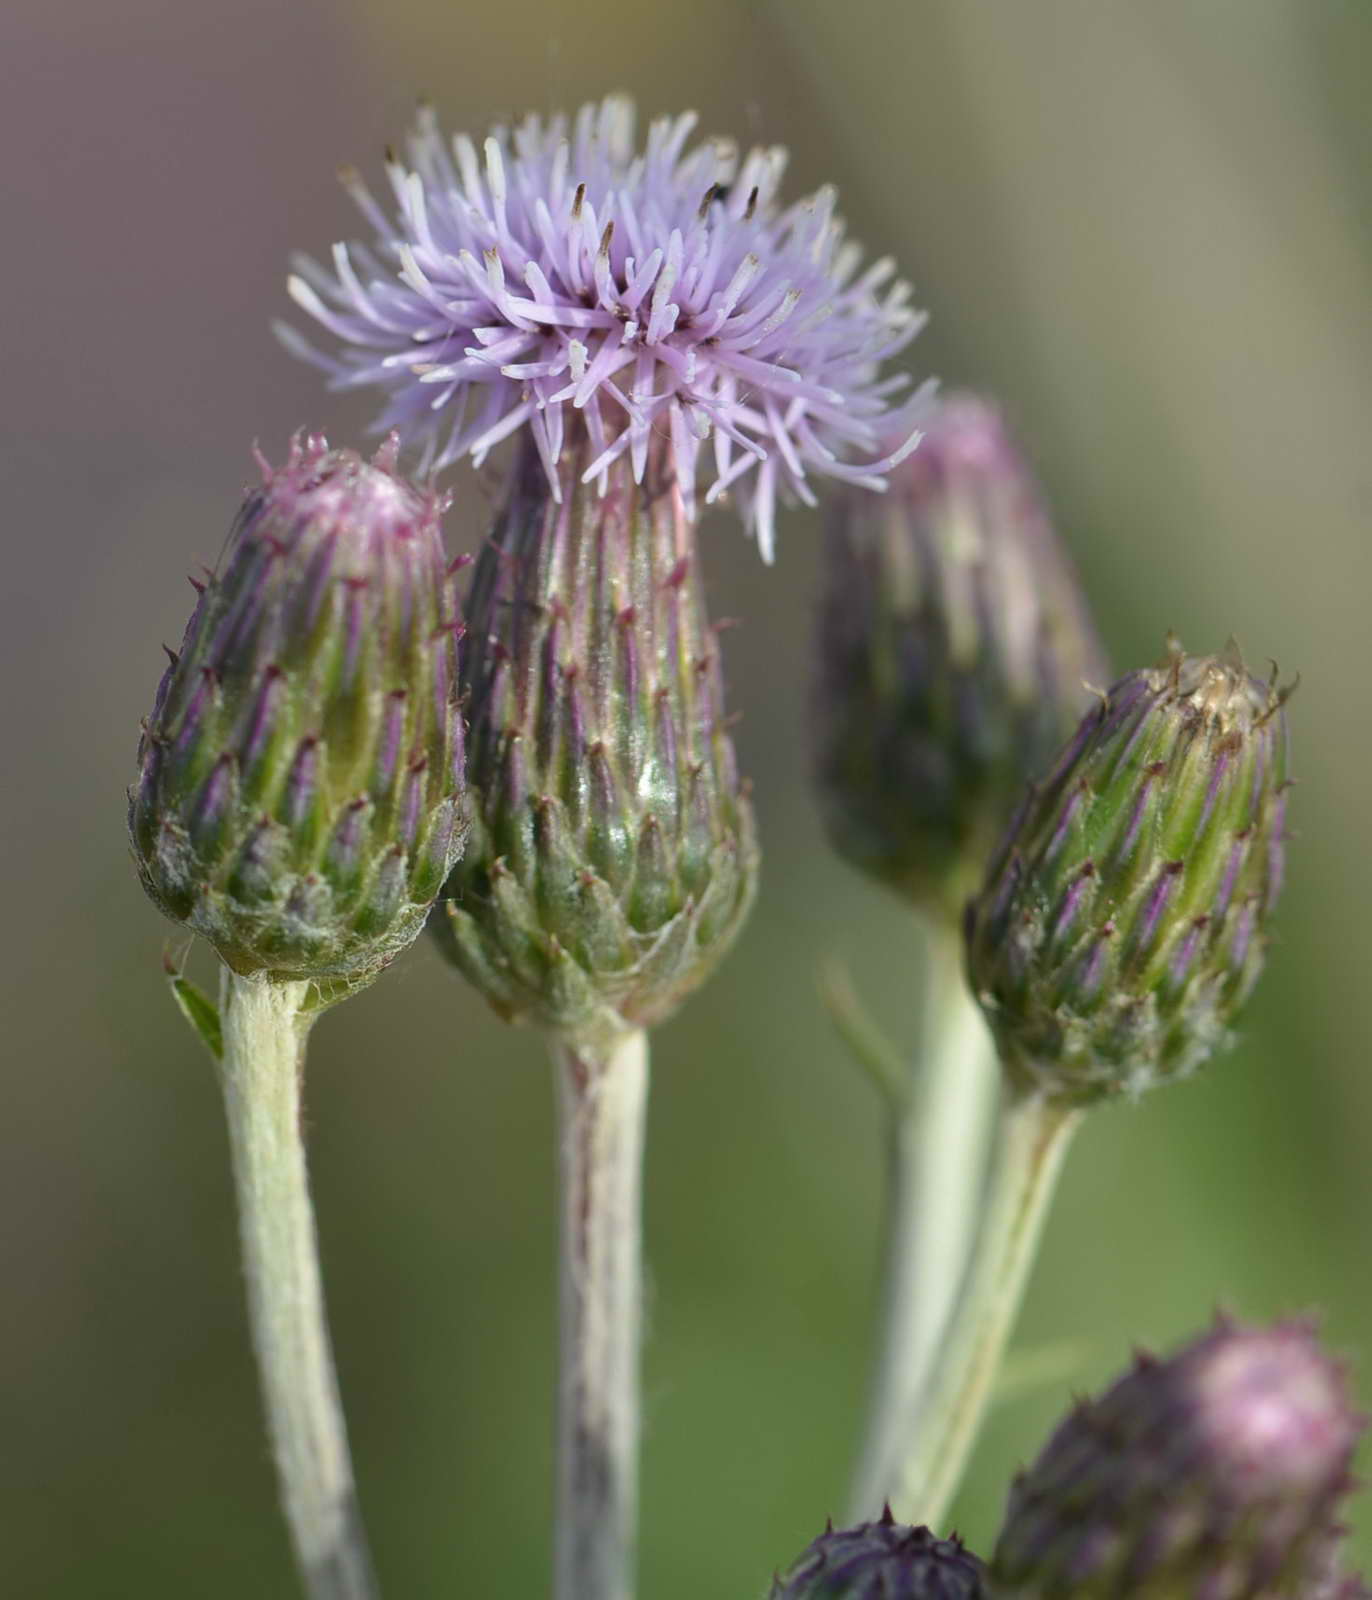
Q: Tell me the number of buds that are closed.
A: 5